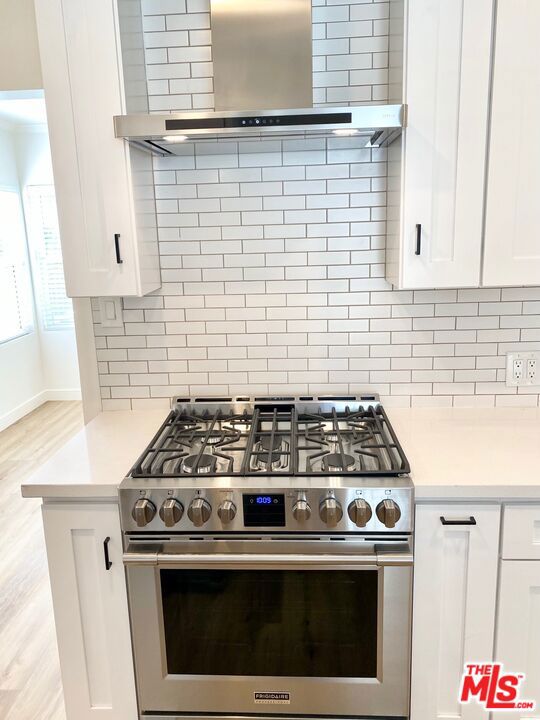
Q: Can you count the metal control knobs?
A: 8